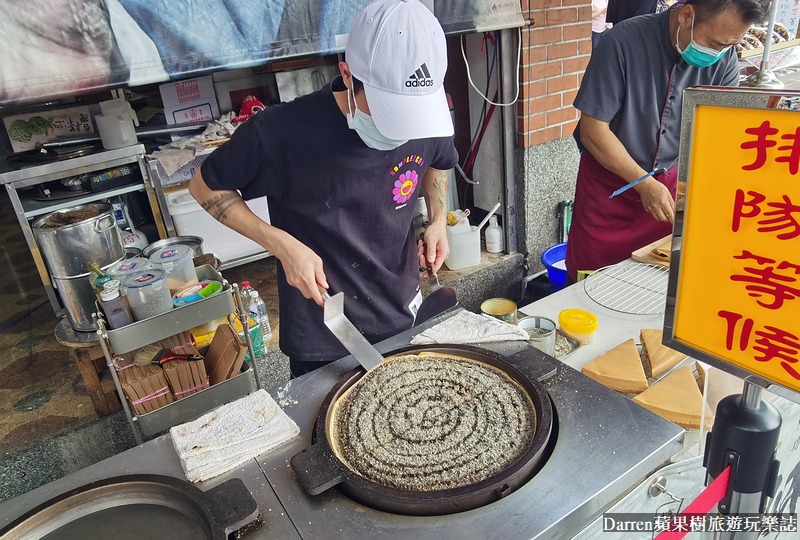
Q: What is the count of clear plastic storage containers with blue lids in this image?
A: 3